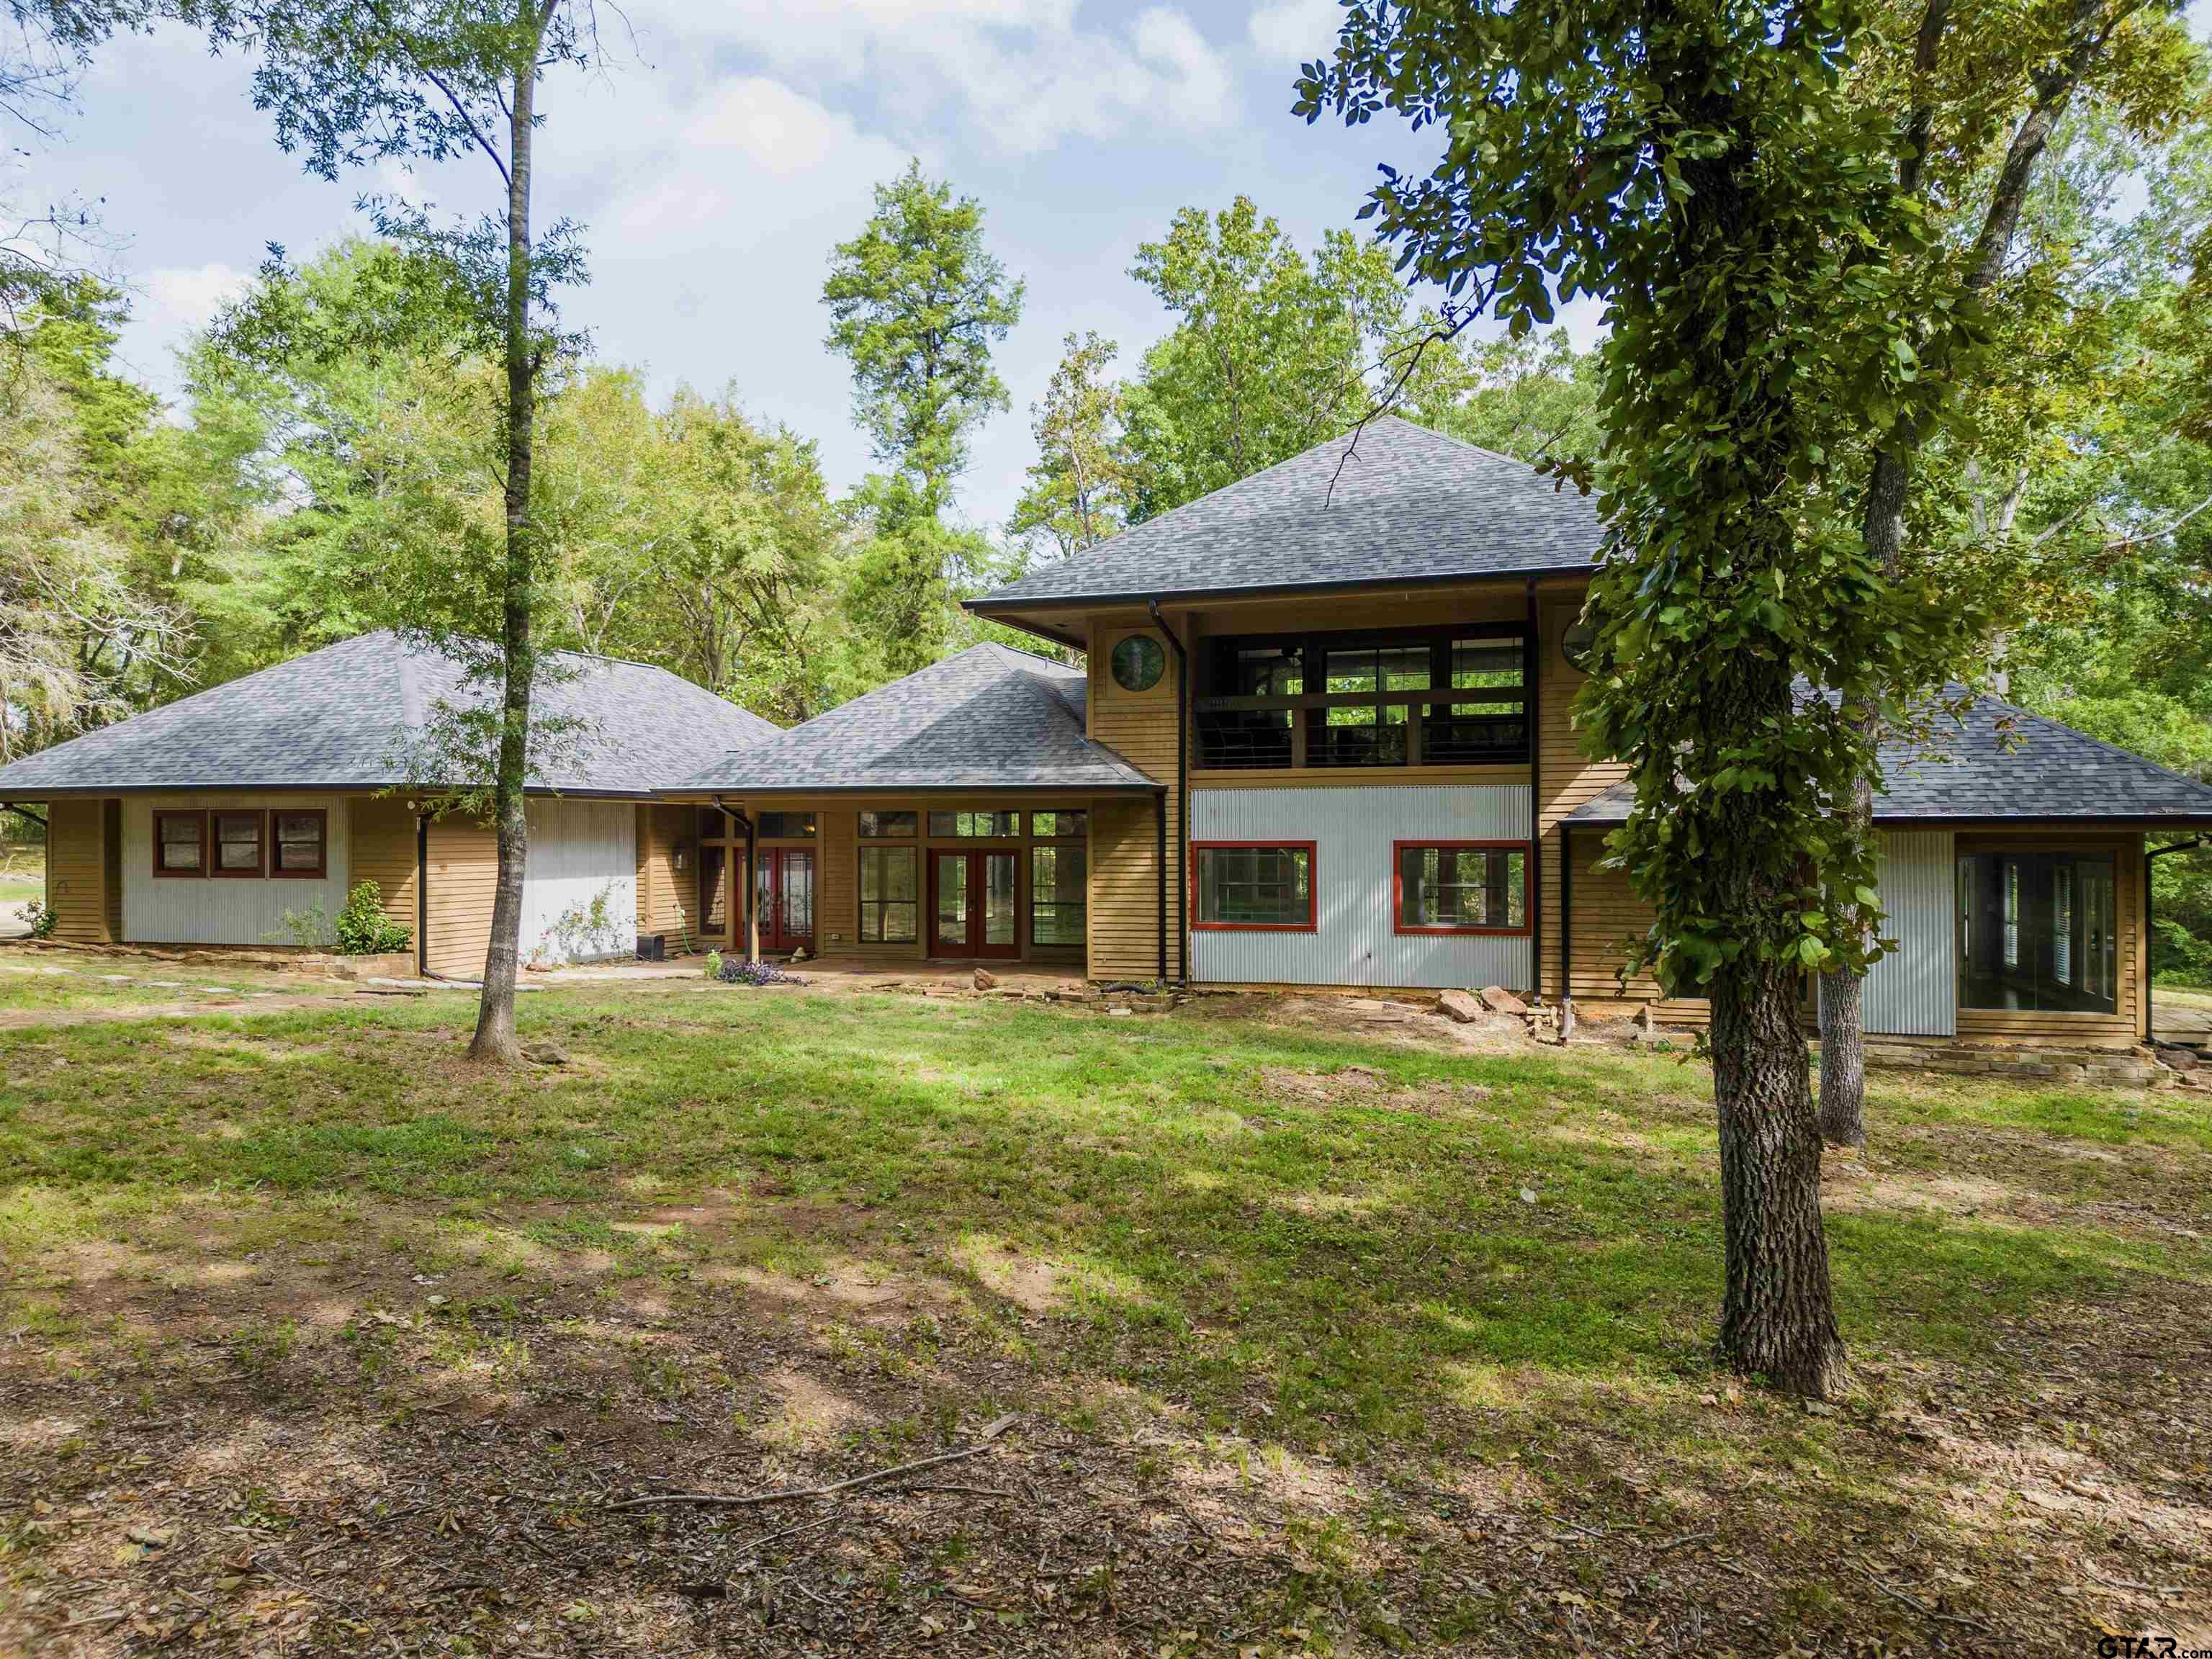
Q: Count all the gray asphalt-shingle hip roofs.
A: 4